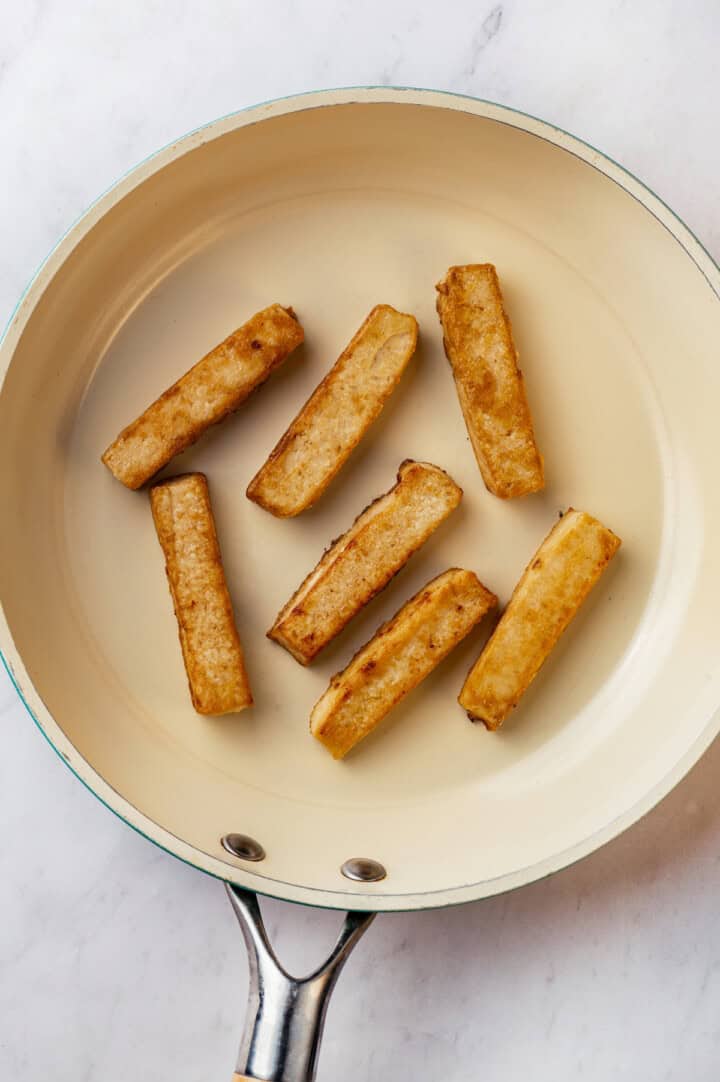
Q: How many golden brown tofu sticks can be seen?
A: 7